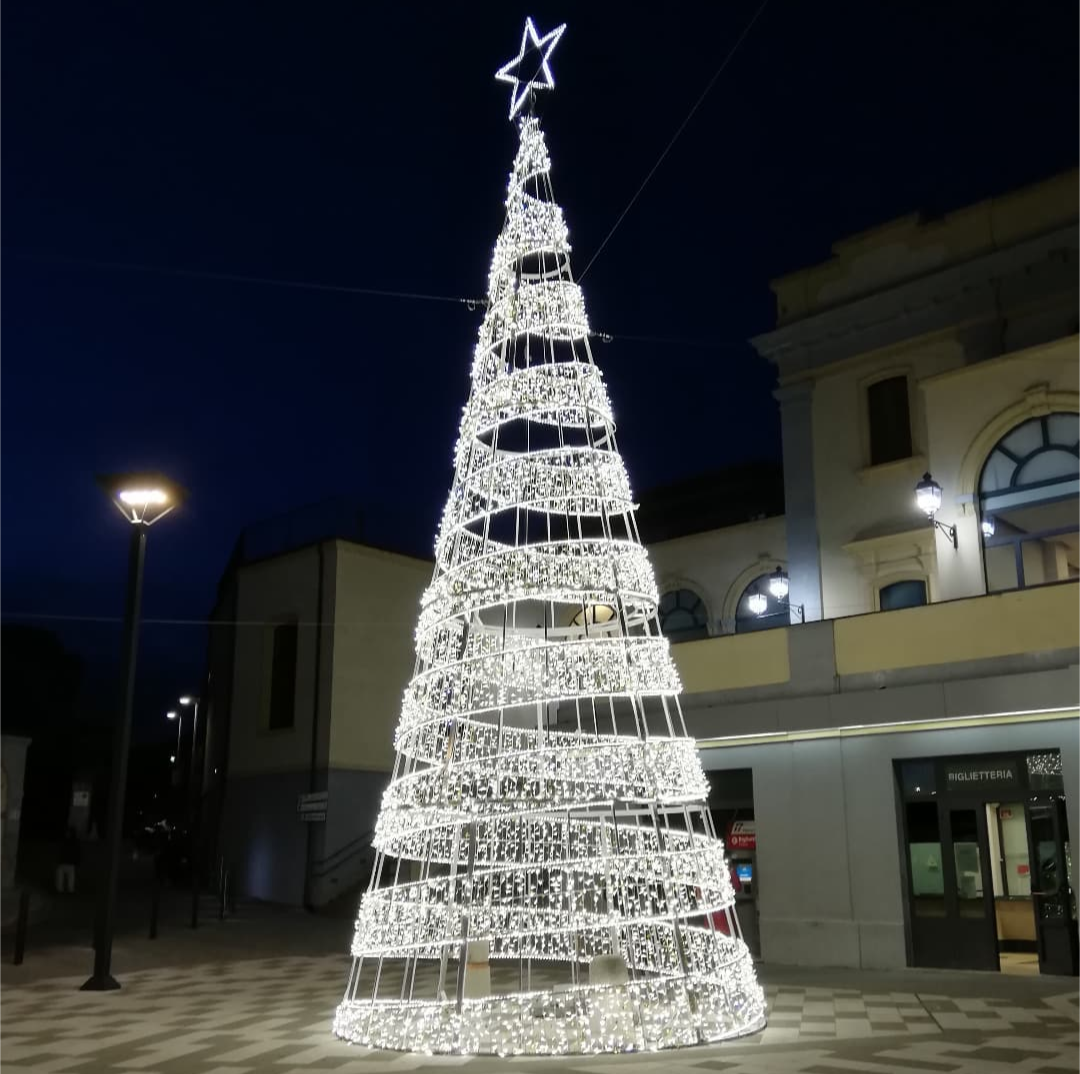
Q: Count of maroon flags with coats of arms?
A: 0